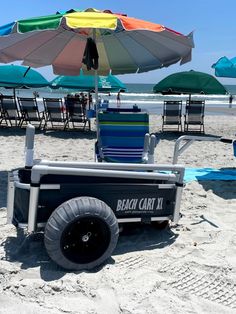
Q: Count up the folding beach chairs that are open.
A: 7